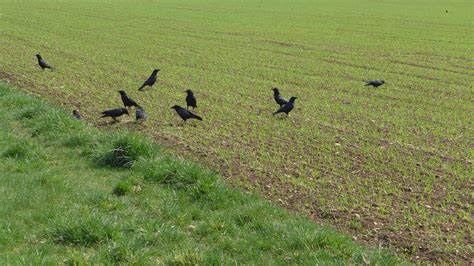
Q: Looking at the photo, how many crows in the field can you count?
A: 11